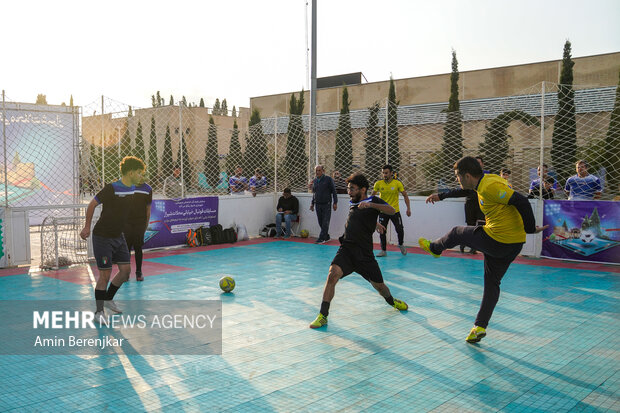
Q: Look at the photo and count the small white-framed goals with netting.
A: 1